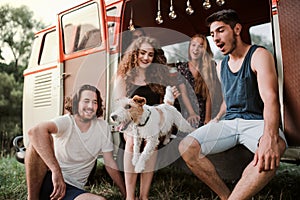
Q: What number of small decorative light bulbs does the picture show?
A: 6